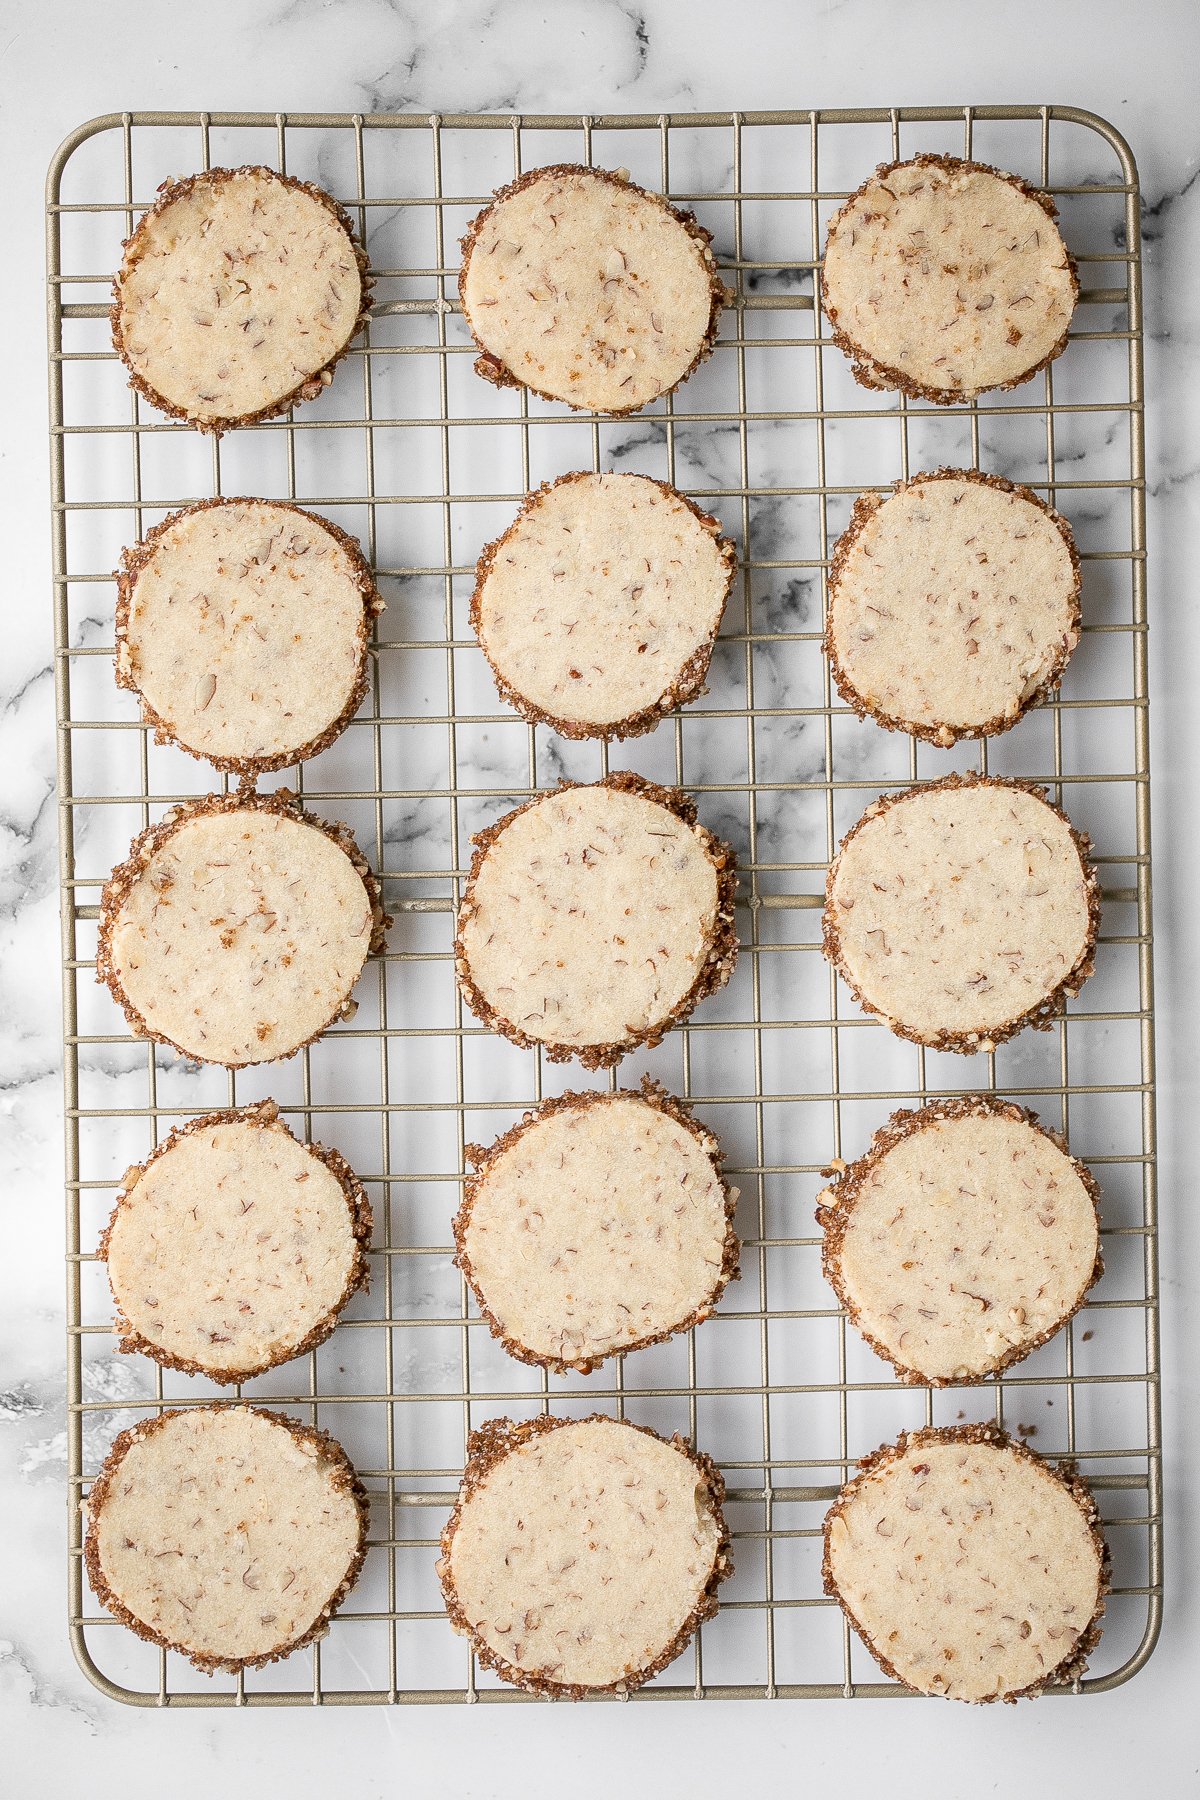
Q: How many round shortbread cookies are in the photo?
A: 15